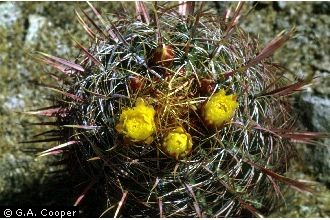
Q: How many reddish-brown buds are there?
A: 3